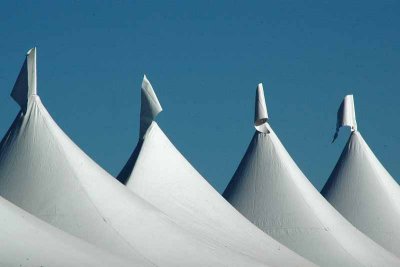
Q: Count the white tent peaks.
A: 4